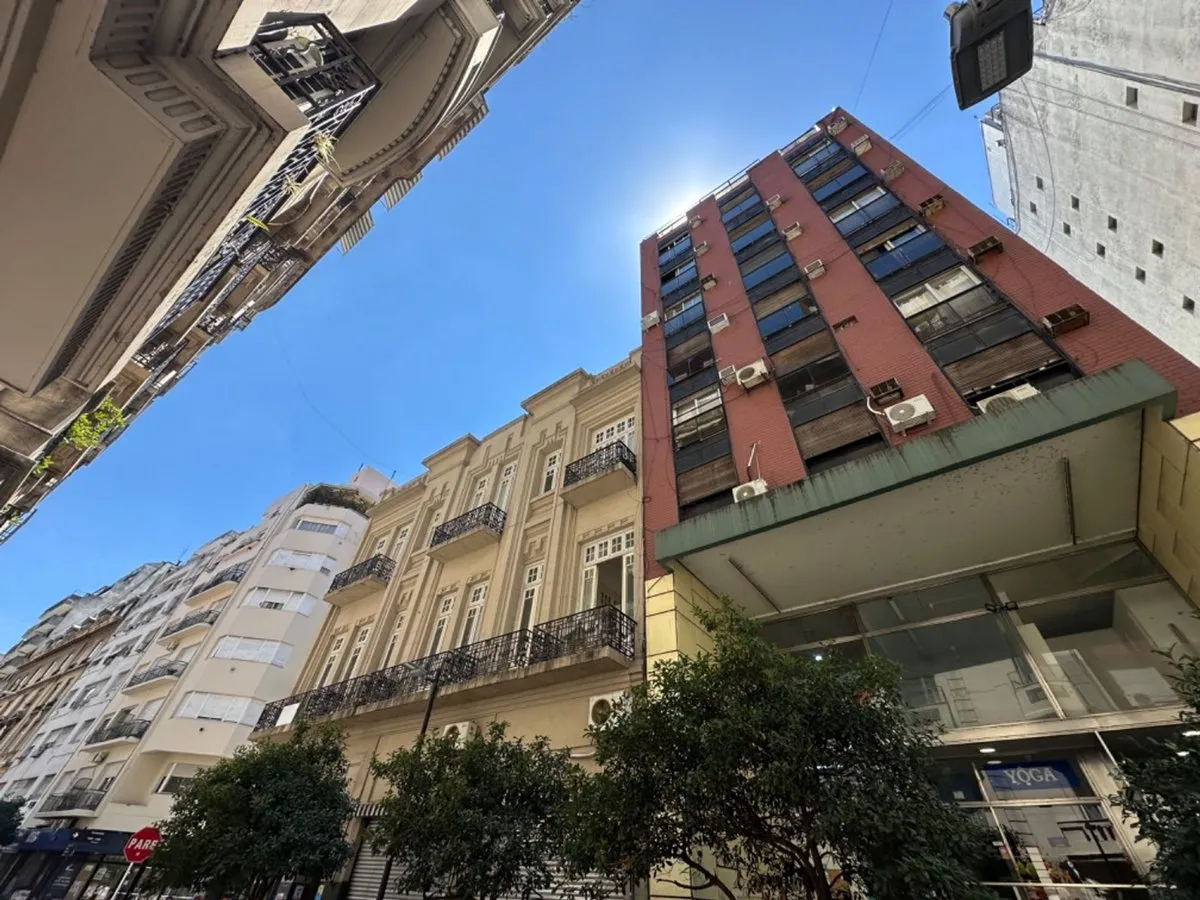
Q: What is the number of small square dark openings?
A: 11